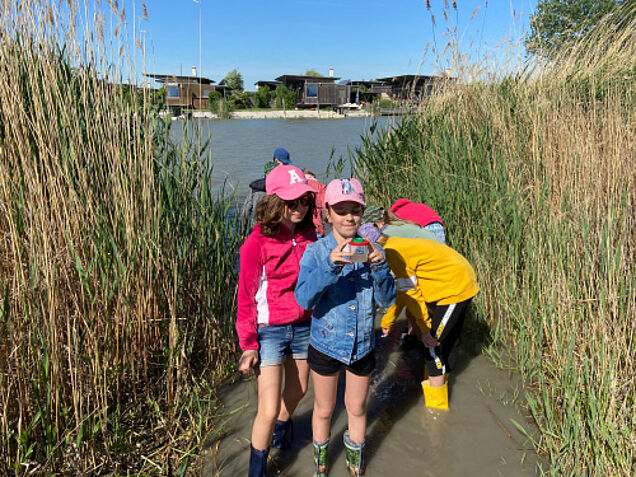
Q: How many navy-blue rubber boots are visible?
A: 2